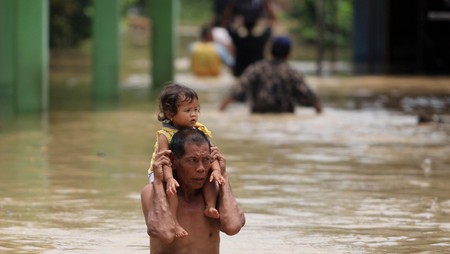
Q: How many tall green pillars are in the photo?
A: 3